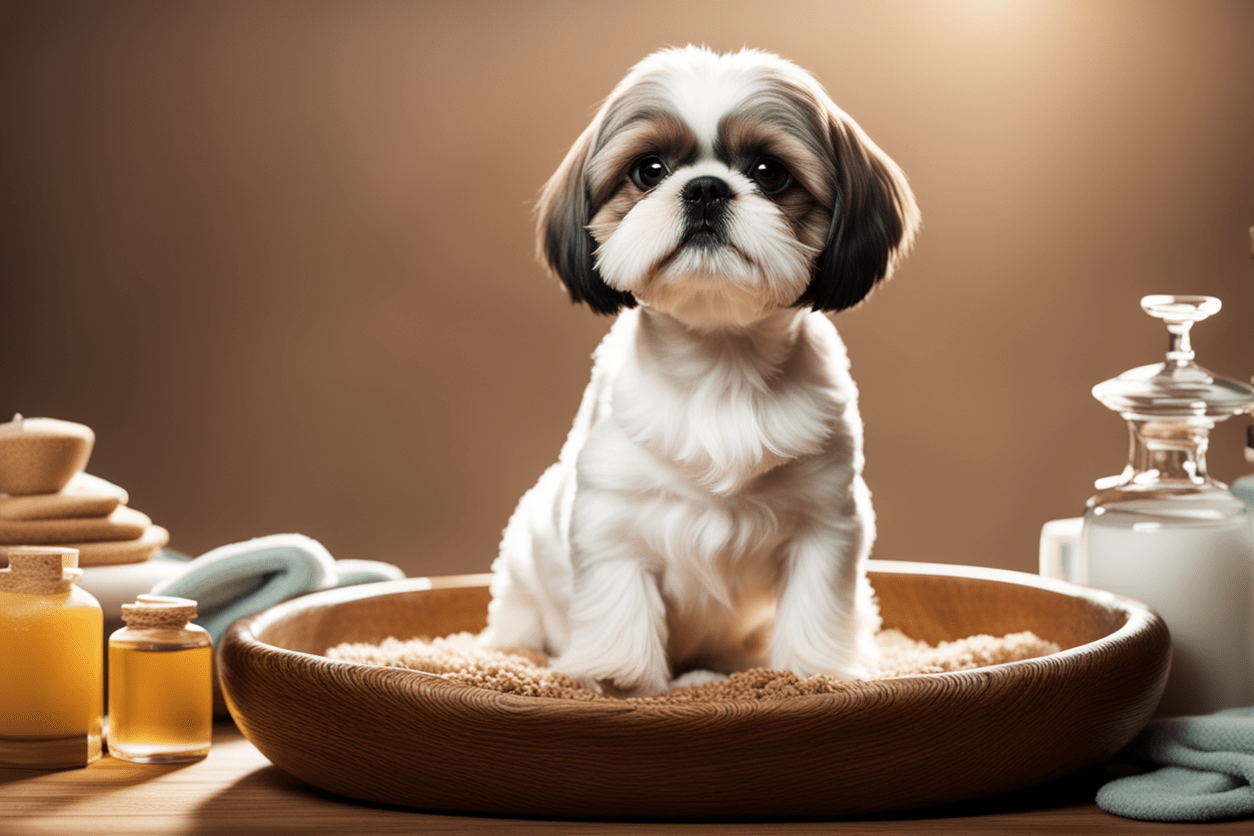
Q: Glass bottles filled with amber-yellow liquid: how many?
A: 2